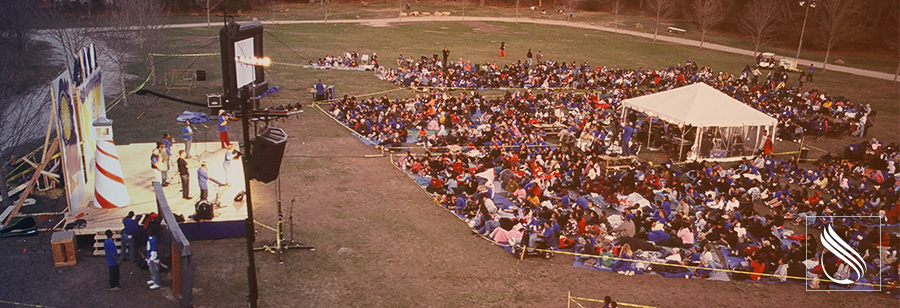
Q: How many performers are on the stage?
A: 8